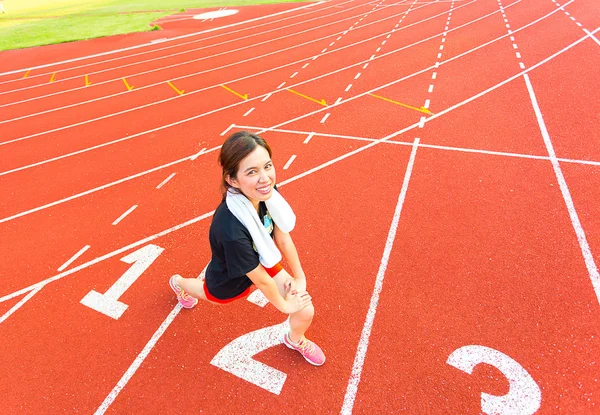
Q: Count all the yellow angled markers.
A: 8